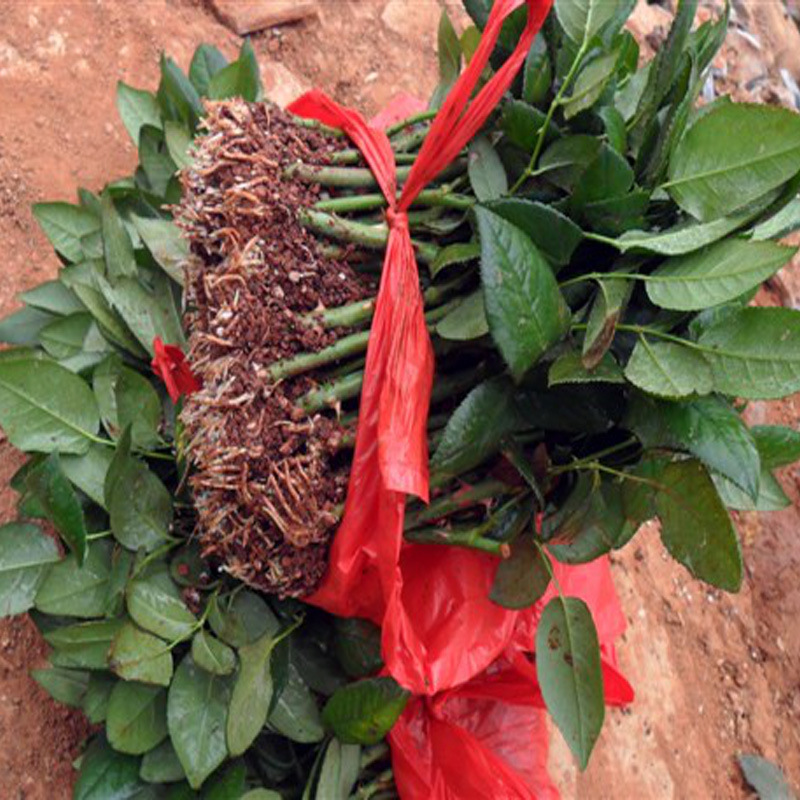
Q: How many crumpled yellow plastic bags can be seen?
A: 0